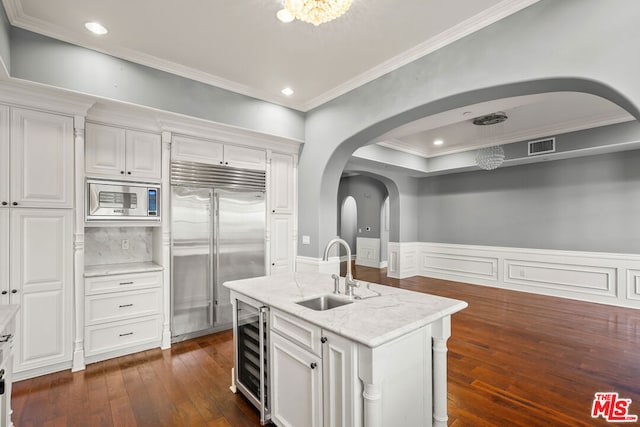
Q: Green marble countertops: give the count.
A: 0